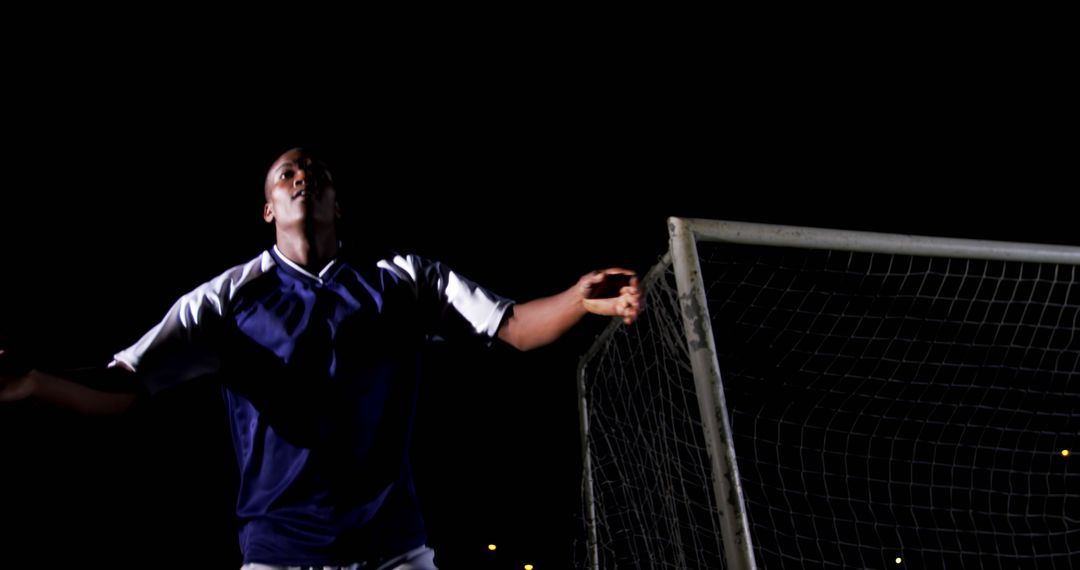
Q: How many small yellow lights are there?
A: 4